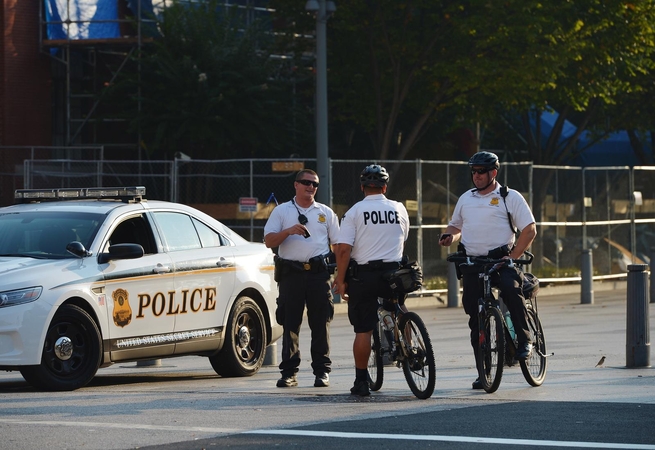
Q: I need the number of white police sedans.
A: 1